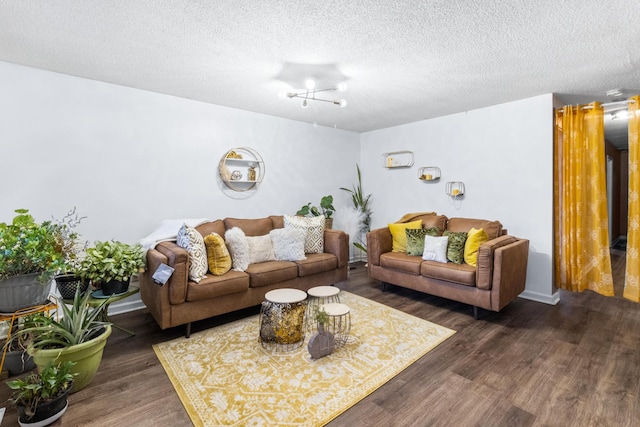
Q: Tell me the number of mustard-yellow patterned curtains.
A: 2